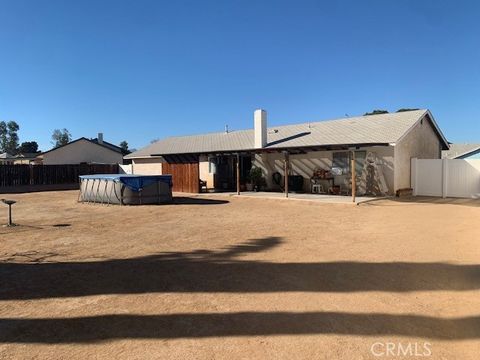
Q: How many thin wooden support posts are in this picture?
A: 3